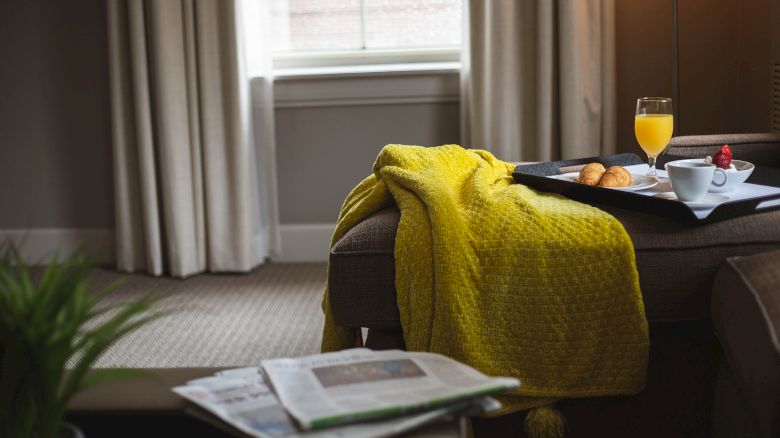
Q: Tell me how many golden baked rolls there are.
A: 2